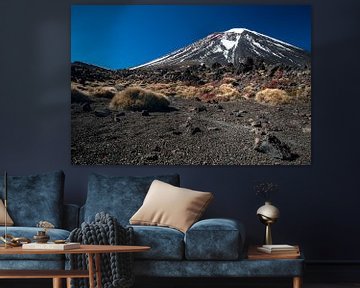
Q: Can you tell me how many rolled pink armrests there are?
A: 0